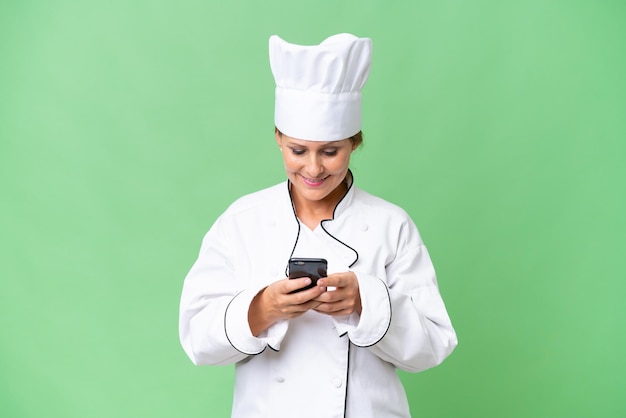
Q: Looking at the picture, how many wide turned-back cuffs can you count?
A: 2